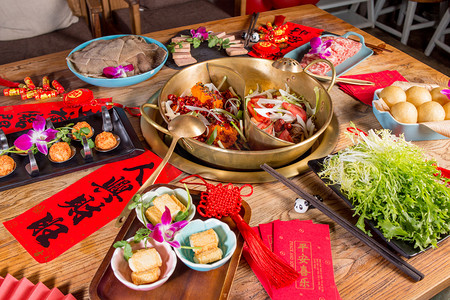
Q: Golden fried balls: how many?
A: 6